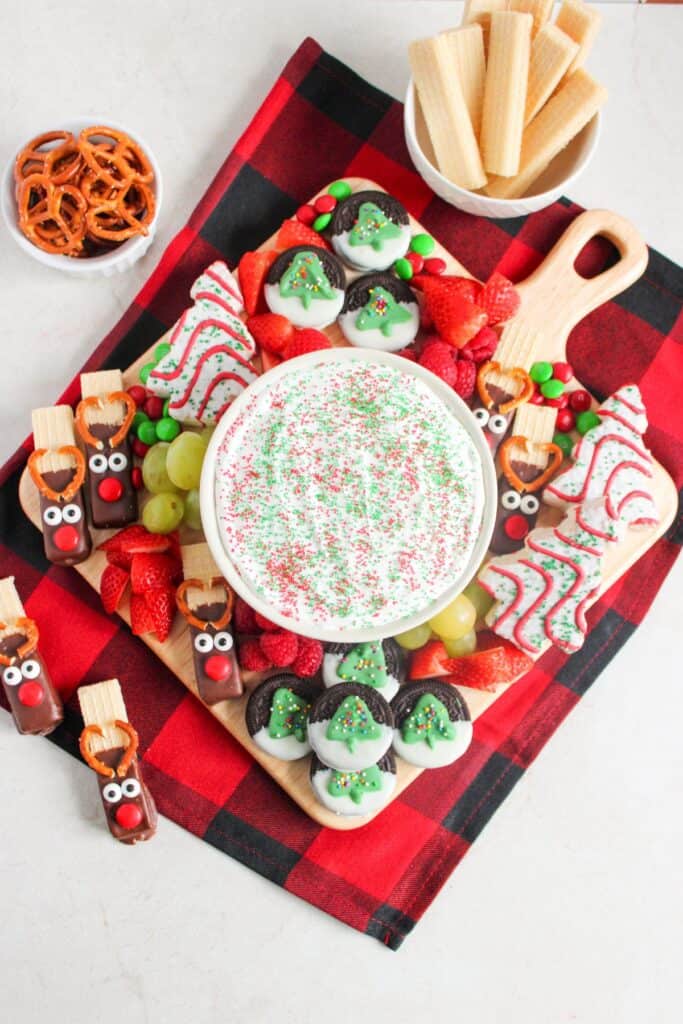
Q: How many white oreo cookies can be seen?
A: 8